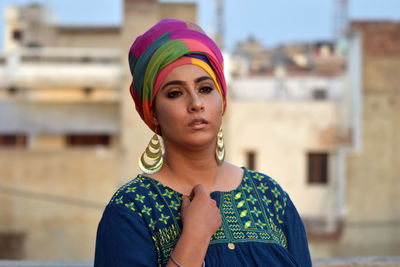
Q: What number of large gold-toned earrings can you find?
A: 2